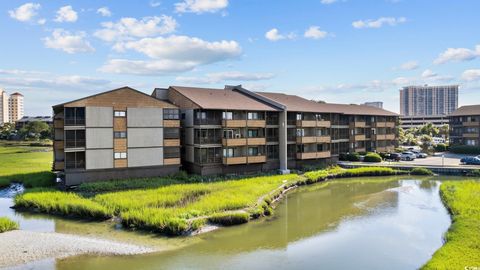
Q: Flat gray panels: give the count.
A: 6